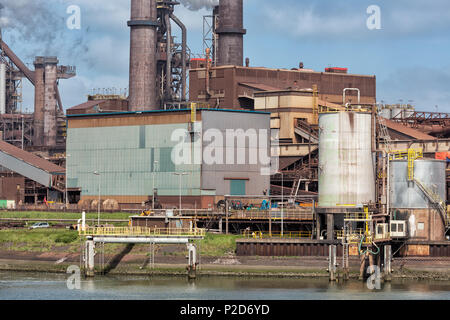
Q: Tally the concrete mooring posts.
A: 4